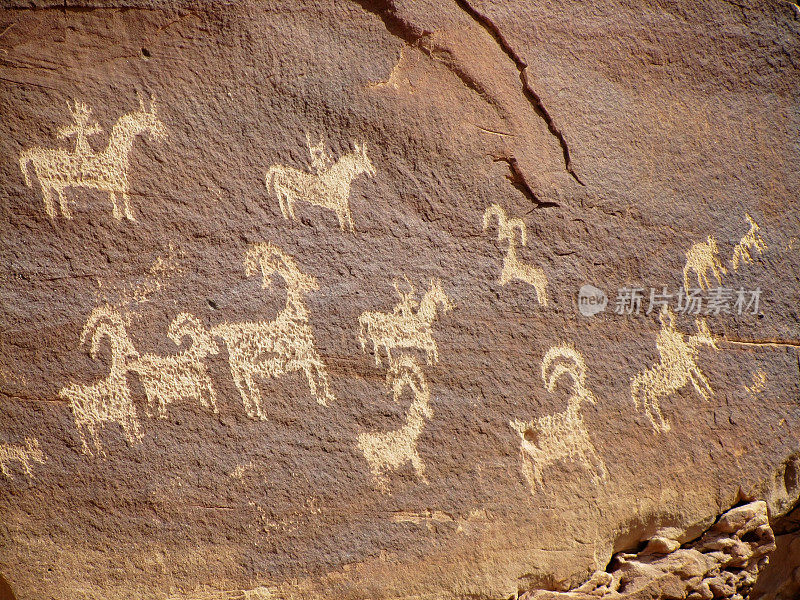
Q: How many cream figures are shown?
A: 13